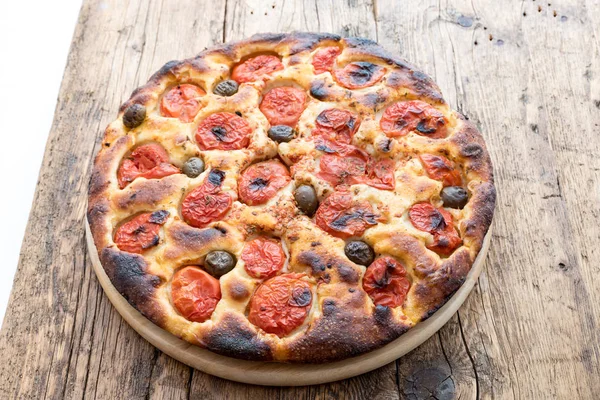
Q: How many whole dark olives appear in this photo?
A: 8